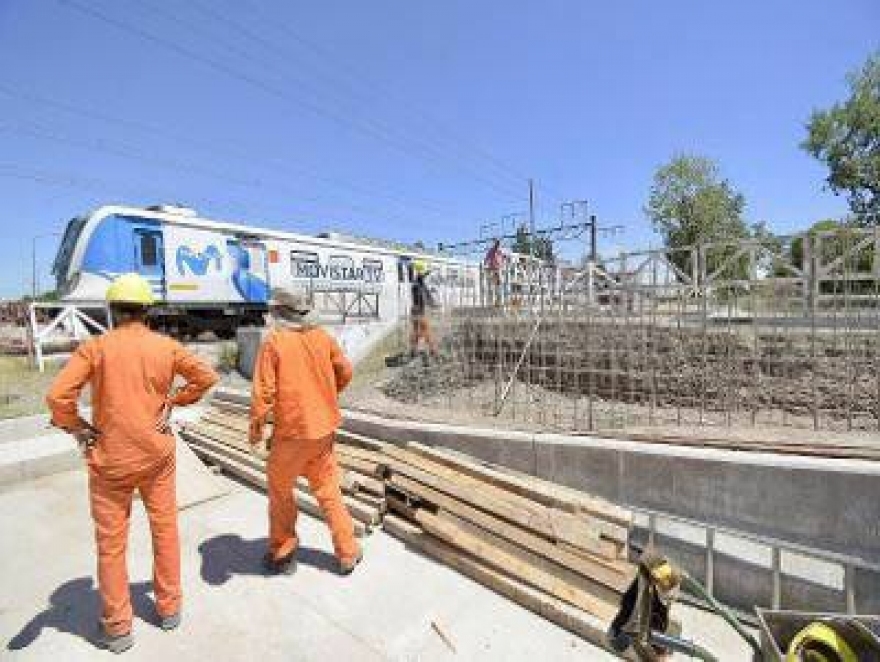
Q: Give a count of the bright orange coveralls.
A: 2